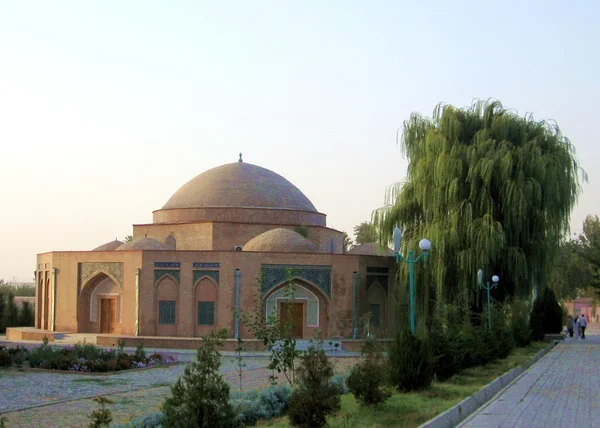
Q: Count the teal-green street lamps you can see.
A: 2